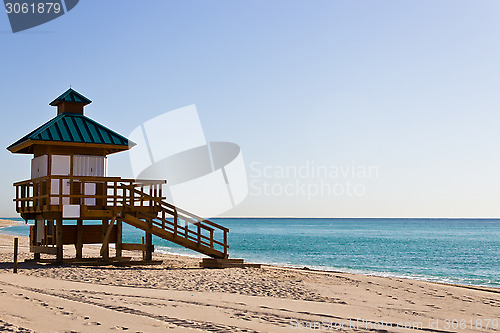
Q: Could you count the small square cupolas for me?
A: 1